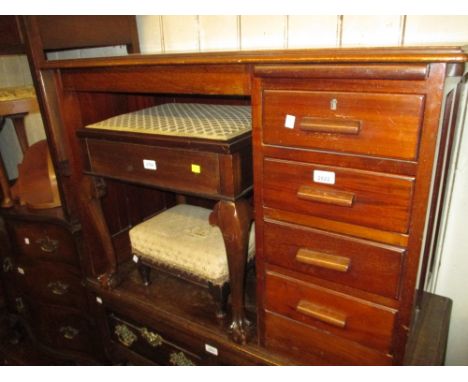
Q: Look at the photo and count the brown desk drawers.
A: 4